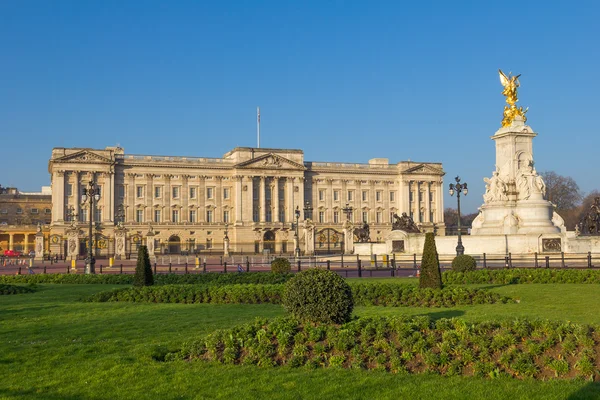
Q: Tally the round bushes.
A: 3